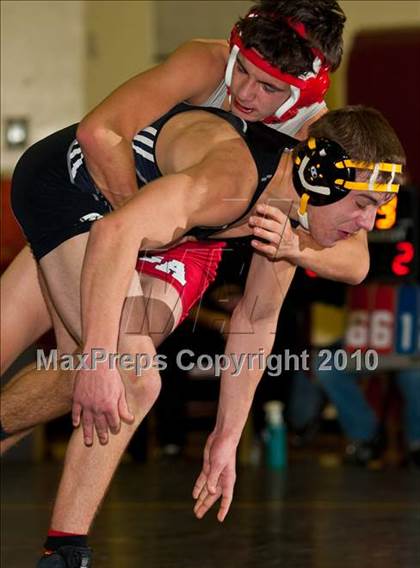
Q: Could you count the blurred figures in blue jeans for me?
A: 2